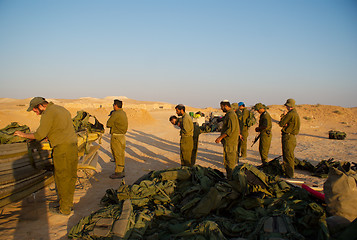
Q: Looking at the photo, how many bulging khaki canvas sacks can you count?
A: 1